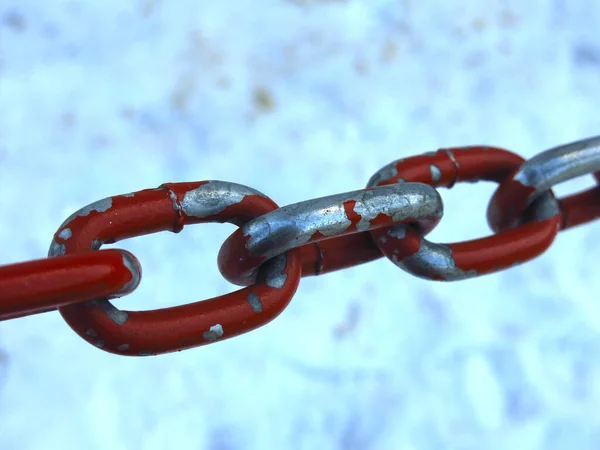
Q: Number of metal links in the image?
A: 5